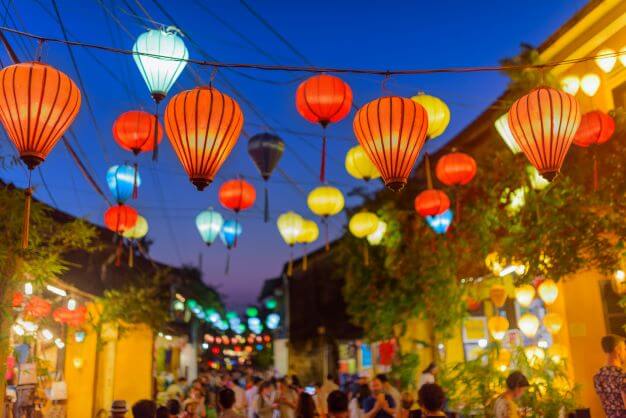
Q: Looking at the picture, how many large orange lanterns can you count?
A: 4